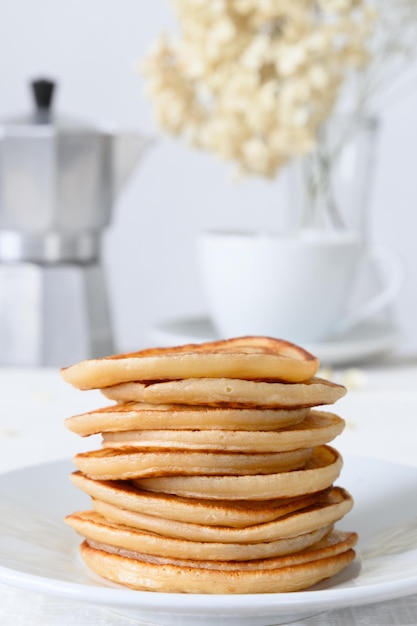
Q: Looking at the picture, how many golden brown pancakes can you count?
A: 11